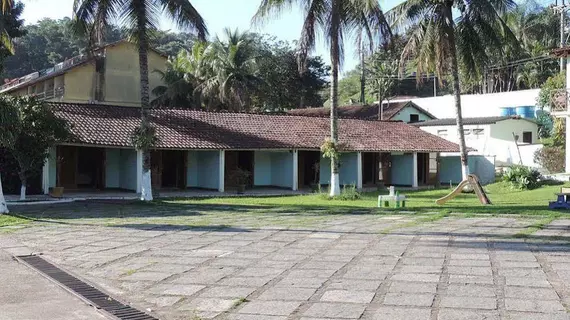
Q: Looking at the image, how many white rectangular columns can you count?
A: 6